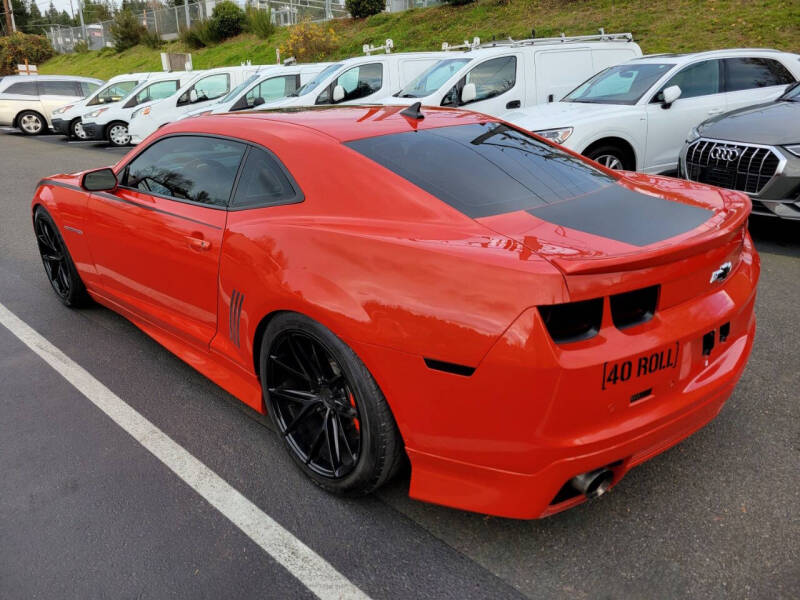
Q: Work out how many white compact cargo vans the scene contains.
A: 6